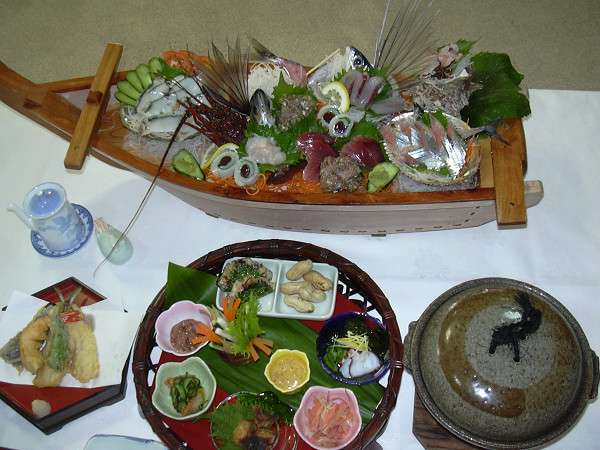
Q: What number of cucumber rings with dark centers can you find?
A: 4